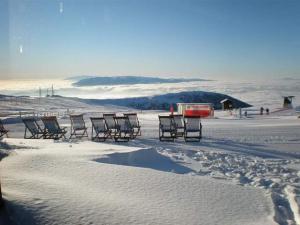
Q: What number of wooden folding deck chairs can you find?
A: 11